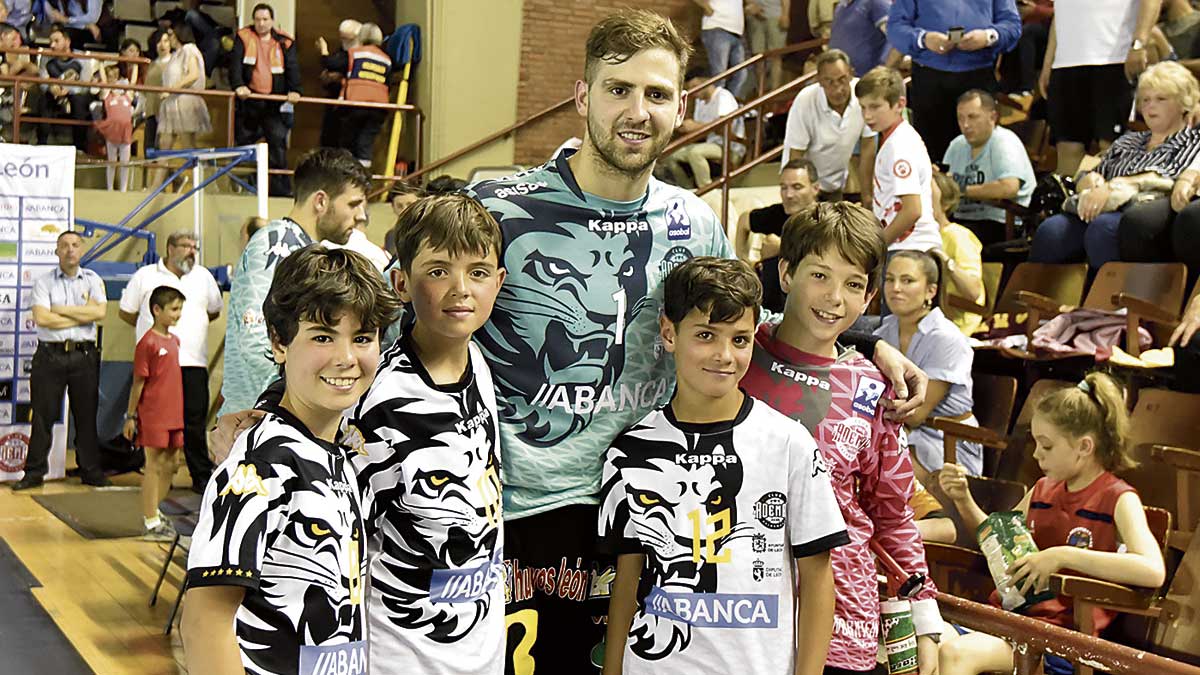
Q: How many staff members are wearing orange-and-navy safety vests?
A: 2